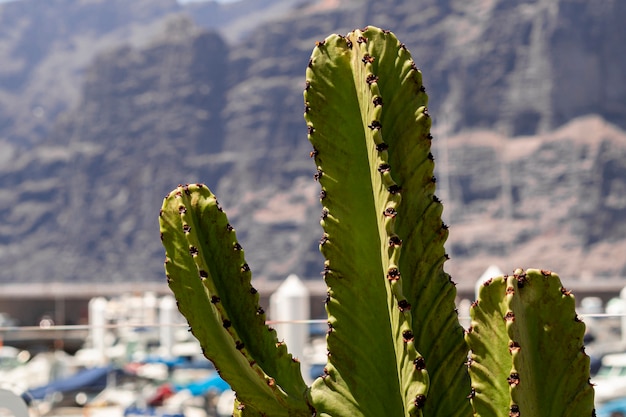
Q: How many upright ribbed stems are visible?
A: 3